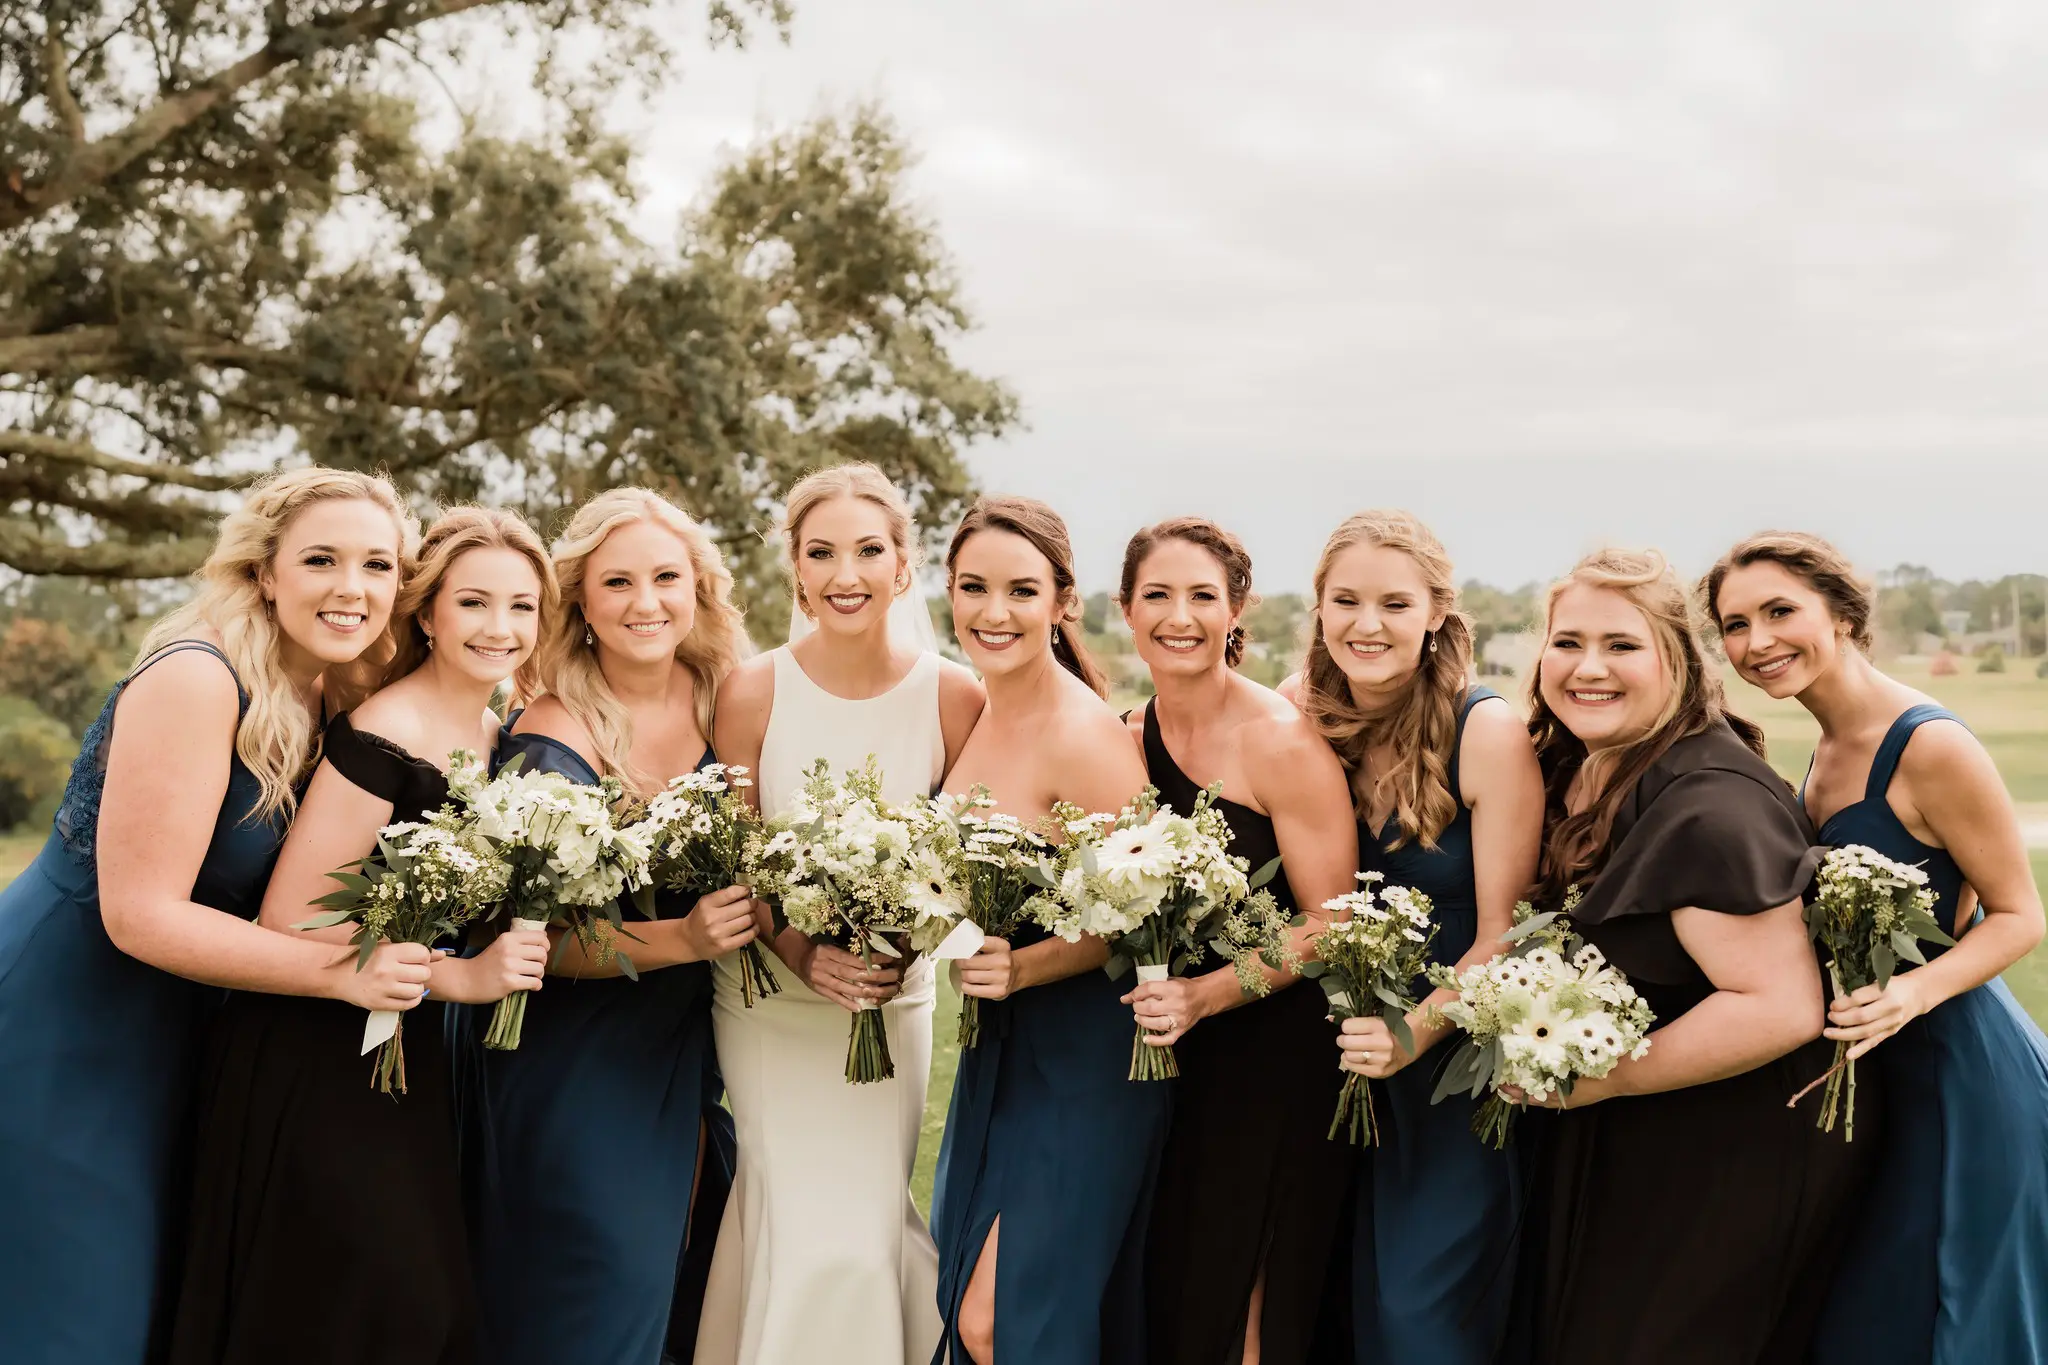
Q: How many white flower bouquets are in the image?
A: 9